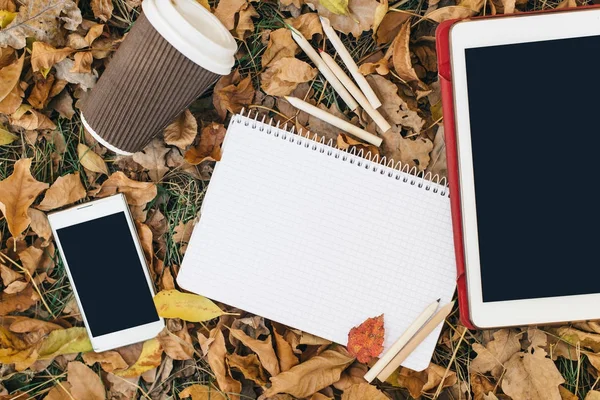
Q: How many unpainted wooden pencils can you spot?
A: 6